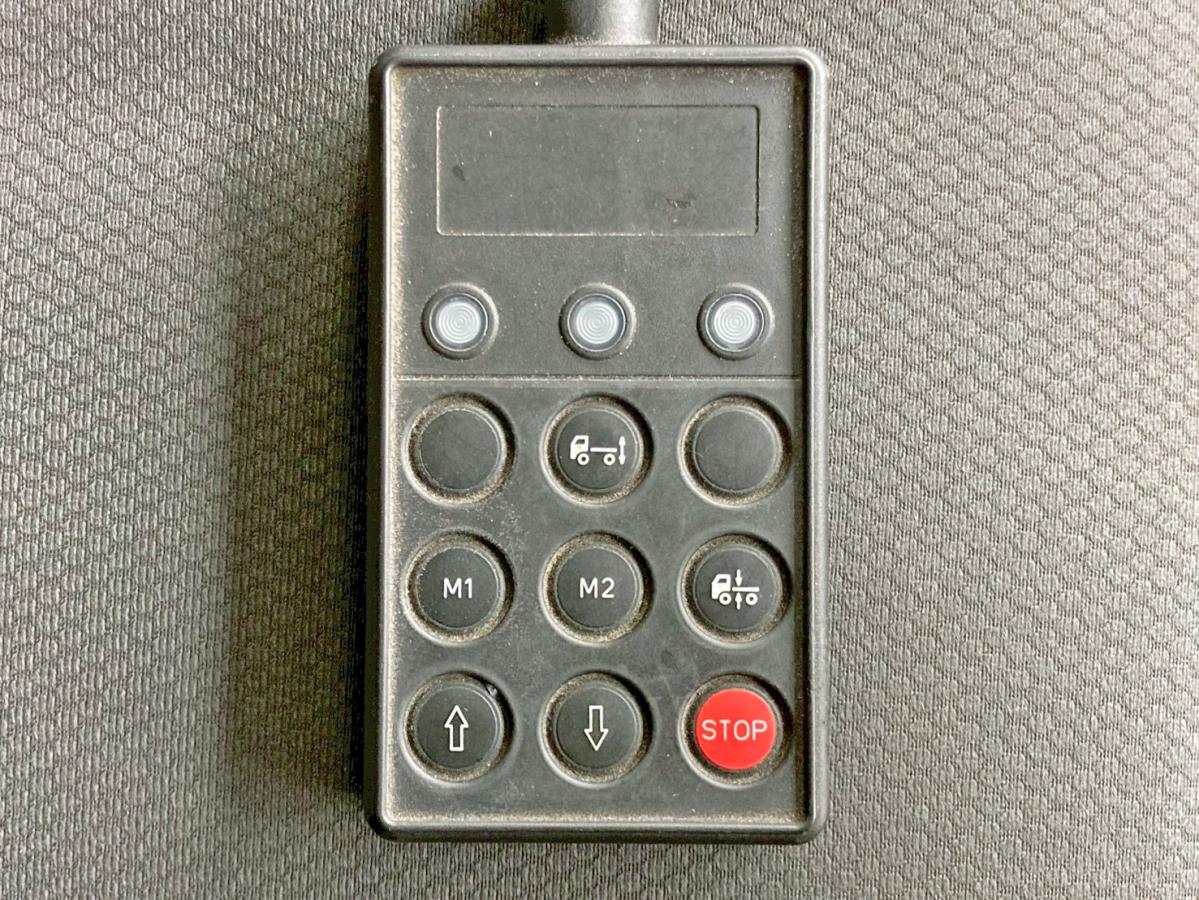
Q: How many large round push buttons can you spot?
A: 9